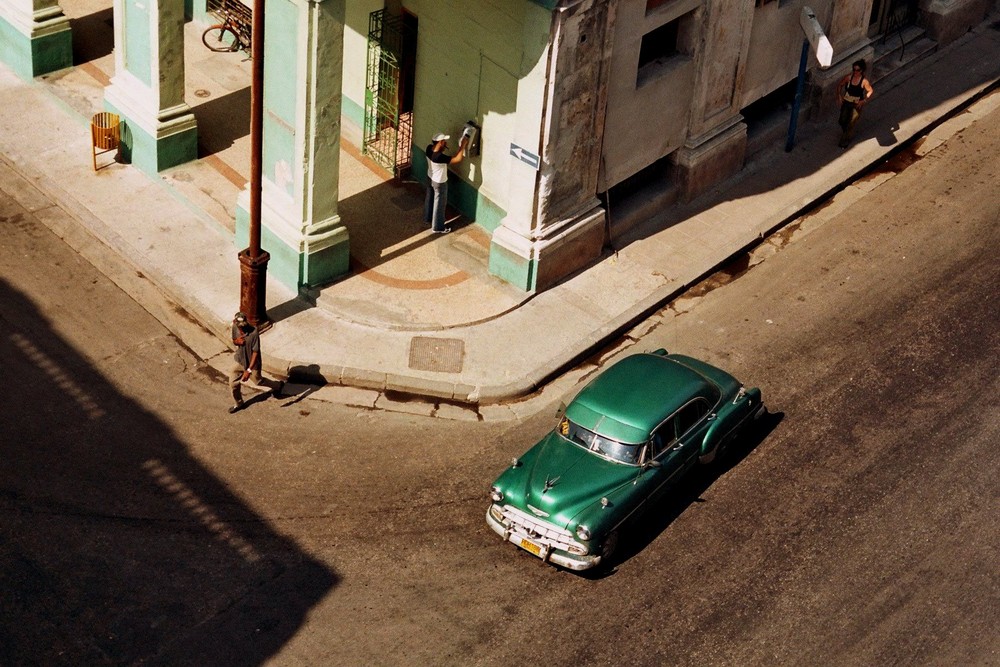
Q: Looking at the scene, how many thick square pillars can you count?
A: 4